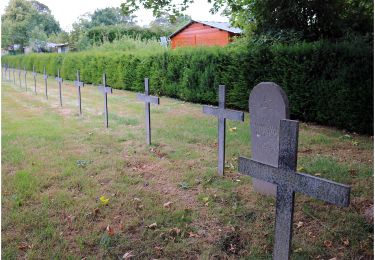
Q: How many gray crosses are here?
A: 13